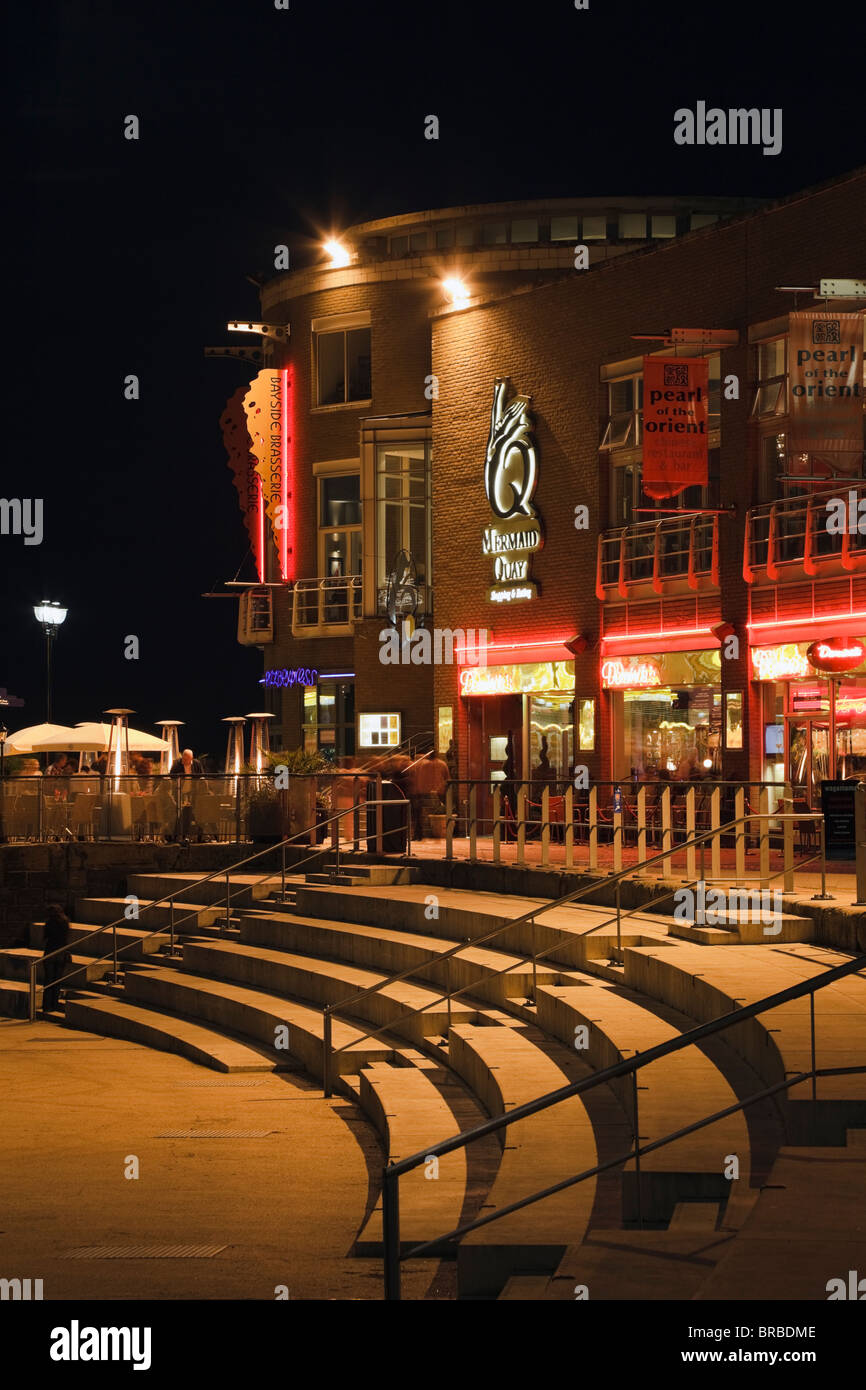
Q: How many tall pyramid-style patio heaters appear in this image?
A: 4